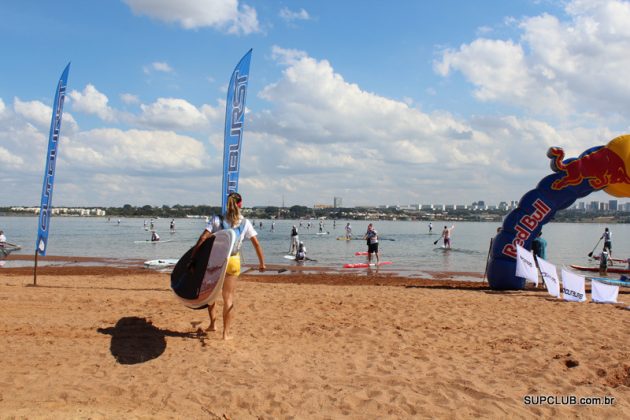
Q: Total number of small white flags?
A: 4